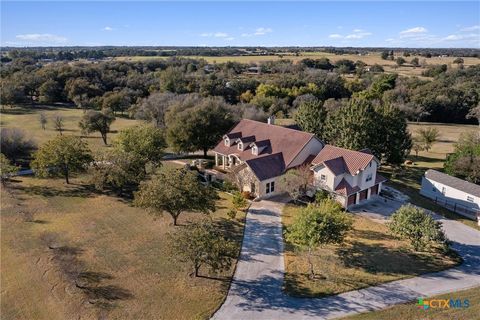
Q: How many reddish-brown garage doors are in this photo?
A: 3